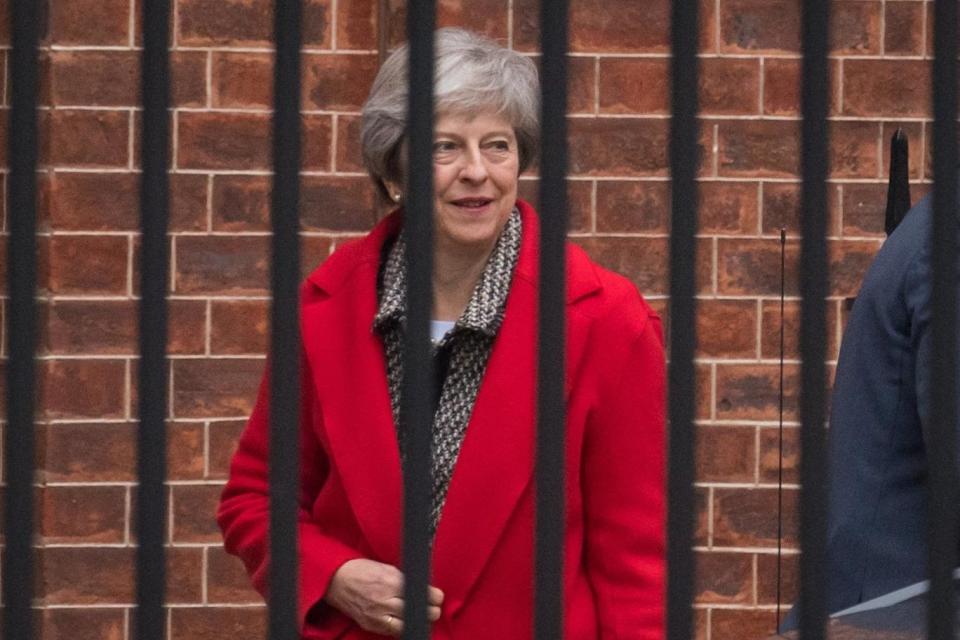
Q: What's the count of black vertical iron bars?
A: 8